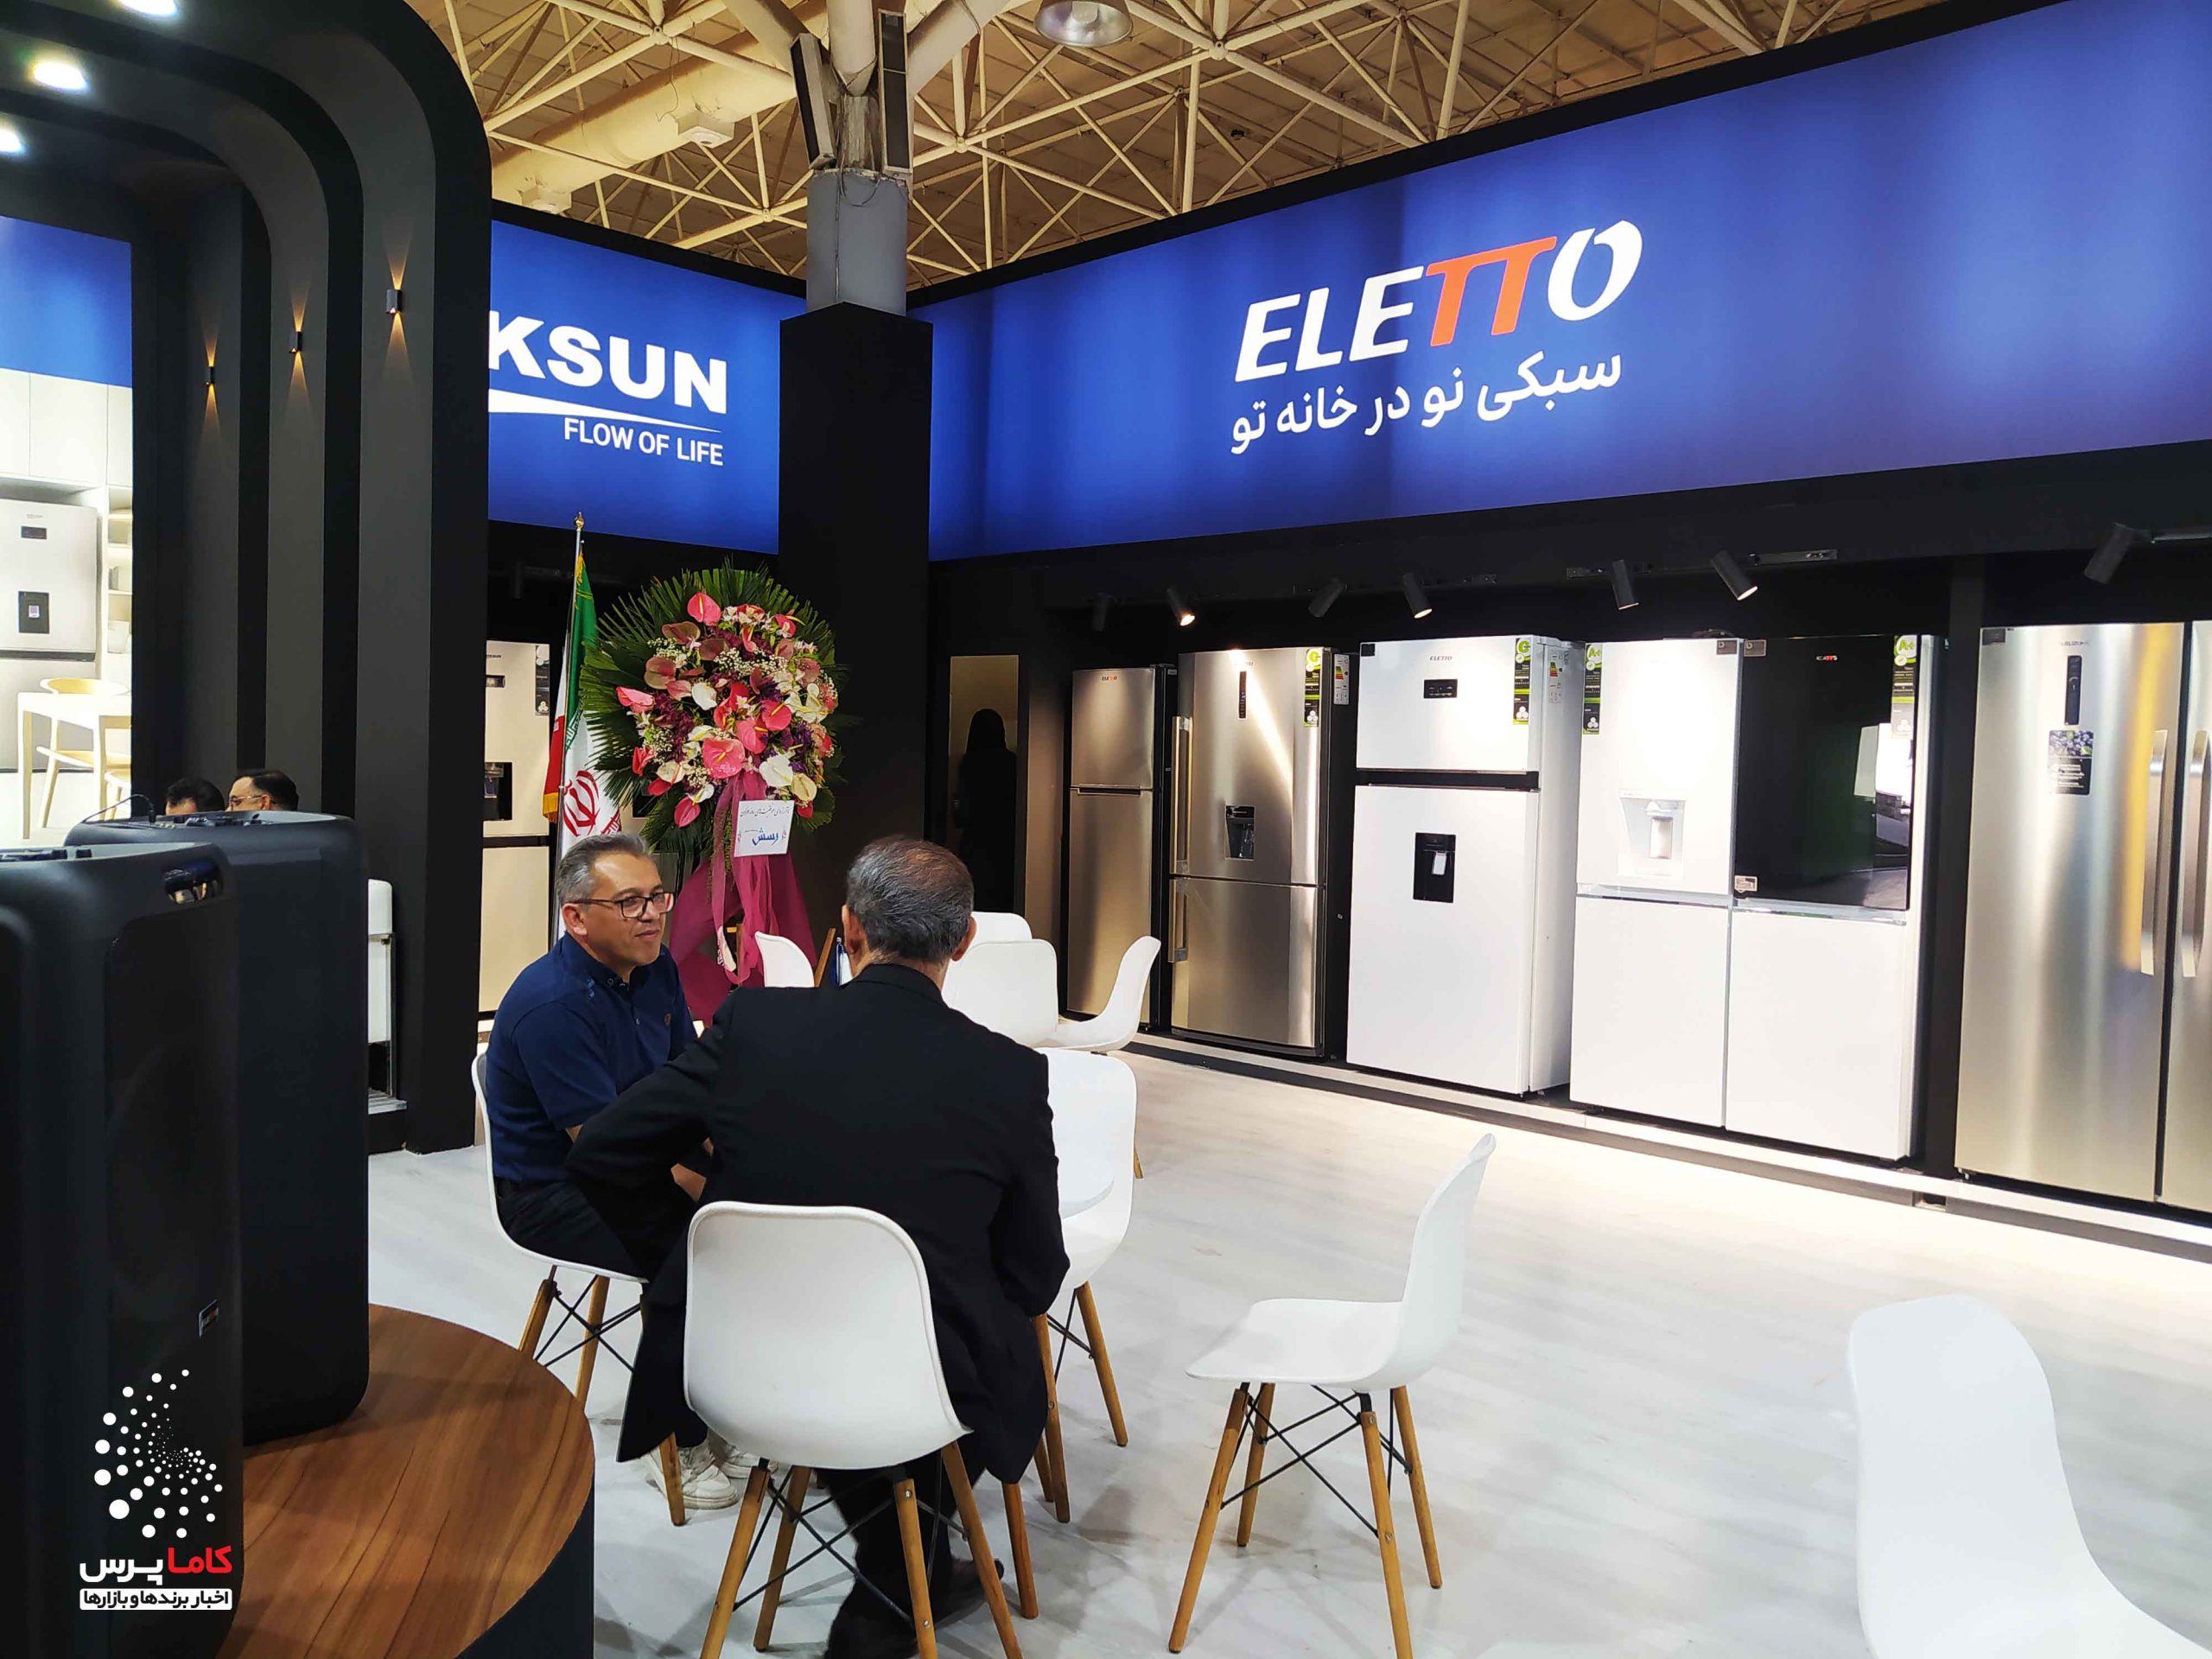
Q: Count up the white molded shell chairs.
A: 9